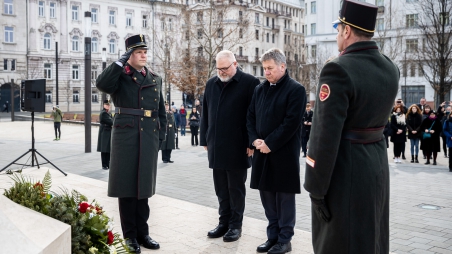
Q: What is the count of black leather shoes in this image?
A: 6